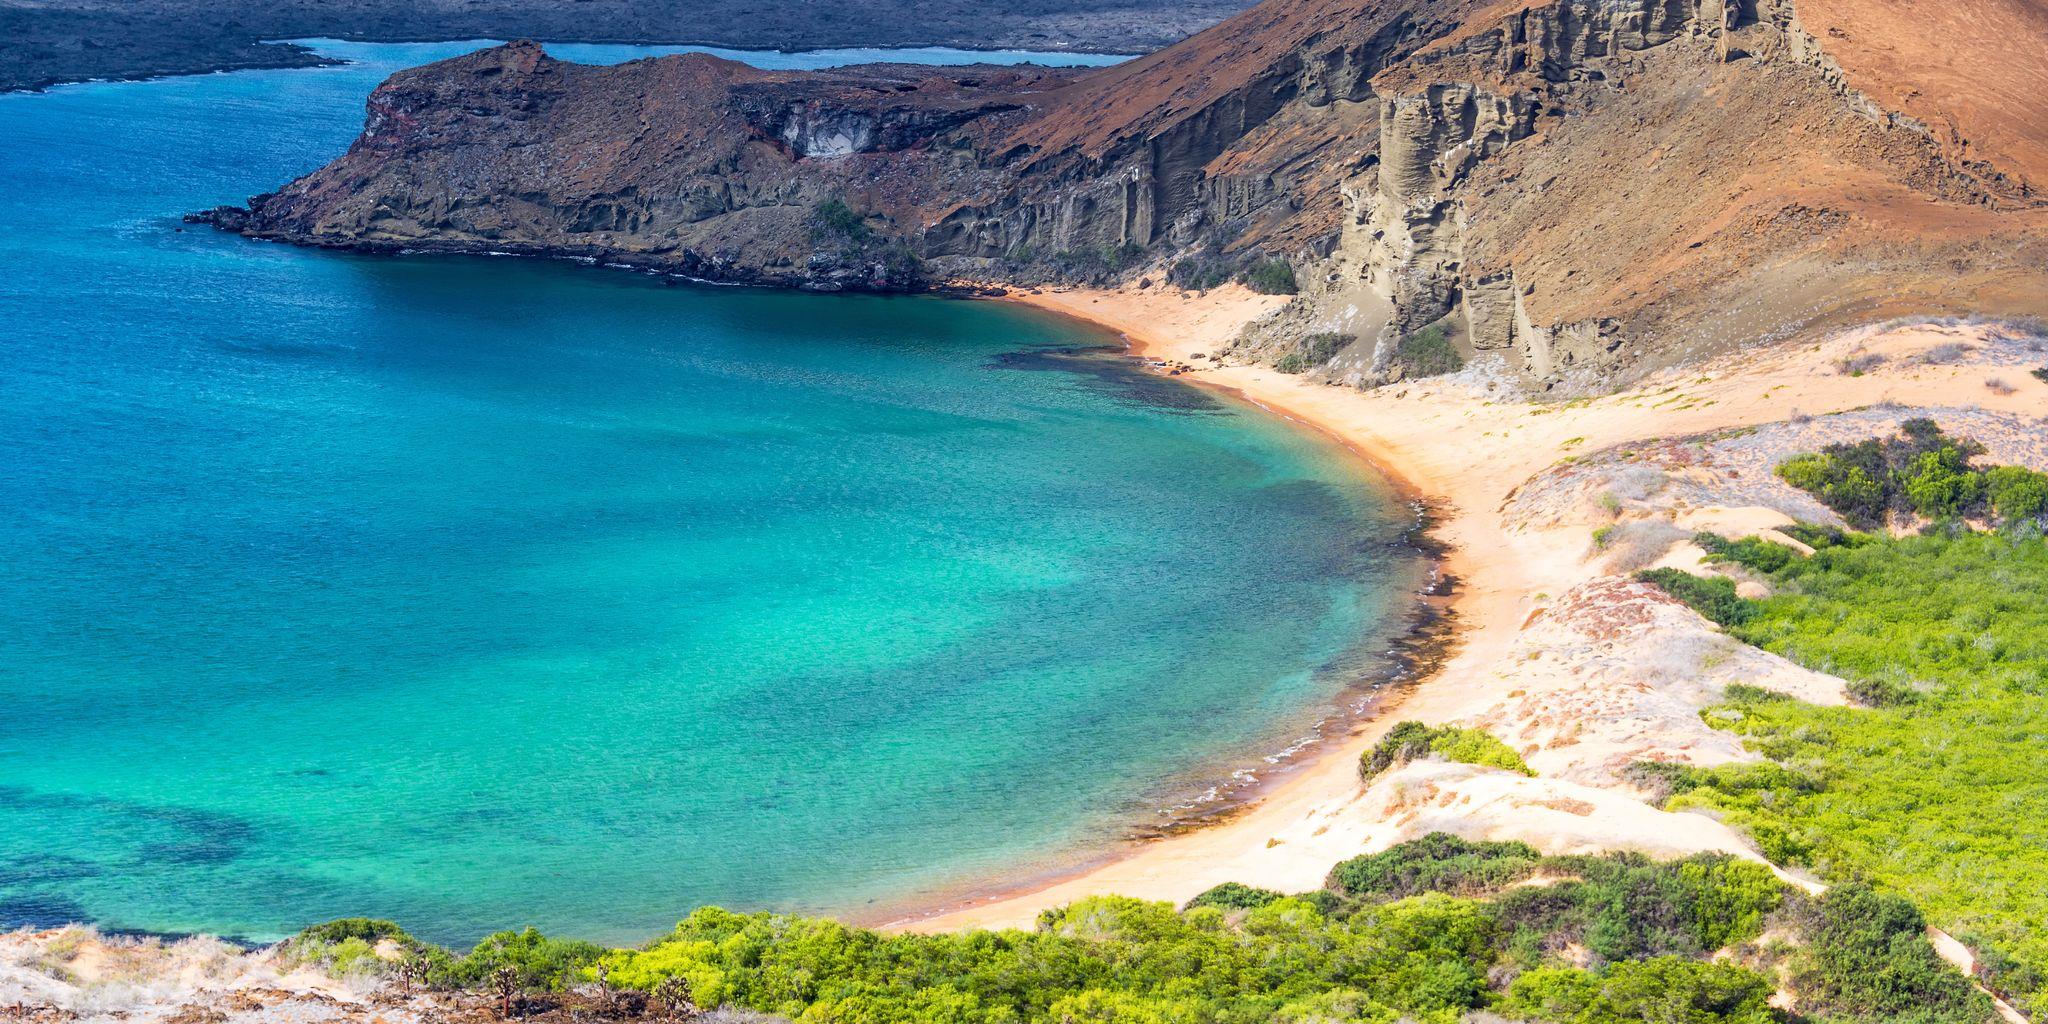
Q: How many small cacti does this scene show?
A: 5